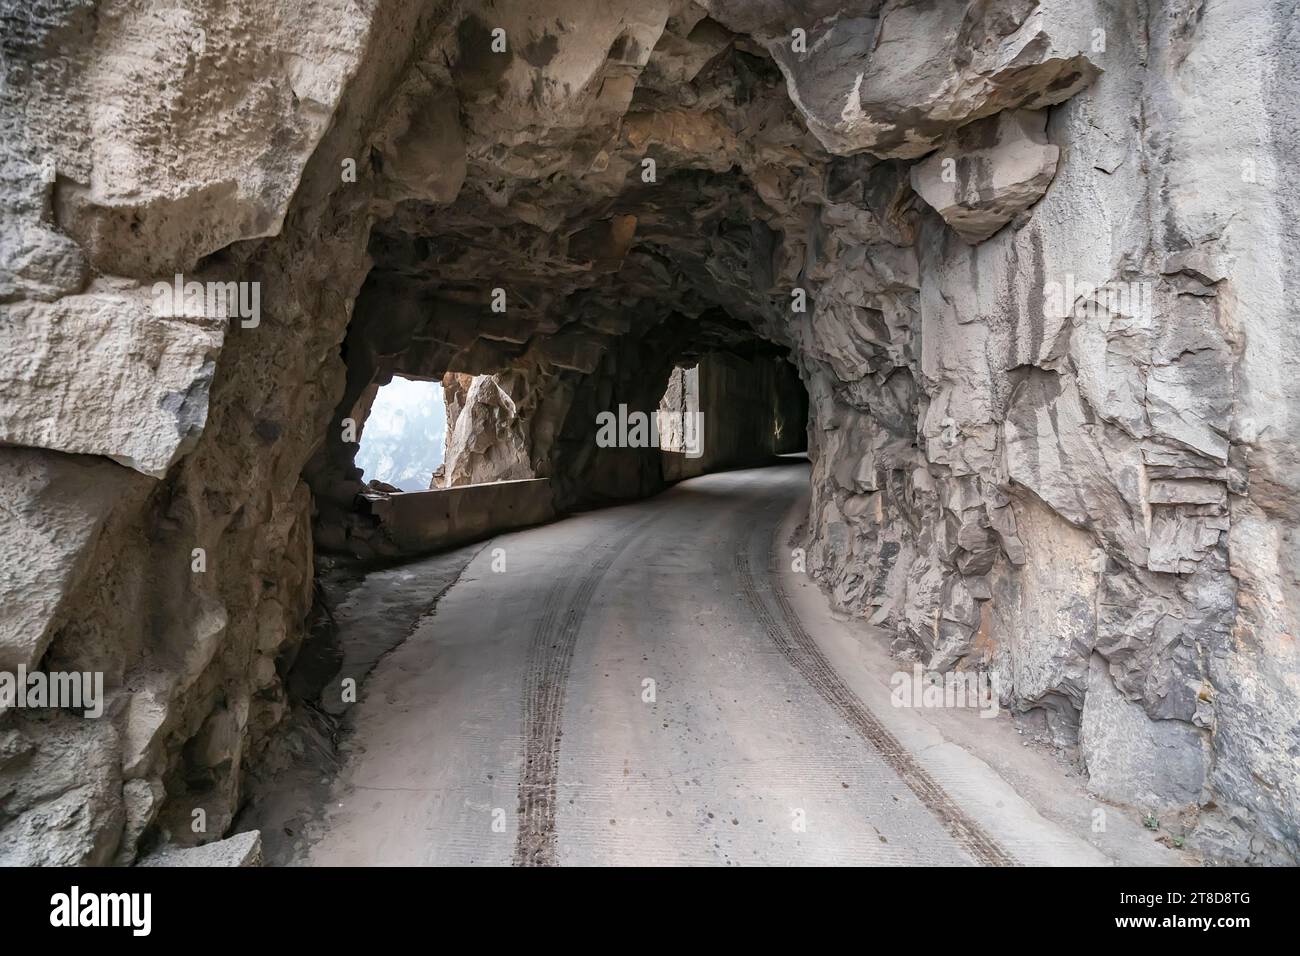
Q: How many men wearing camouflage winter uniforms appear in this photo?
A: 0